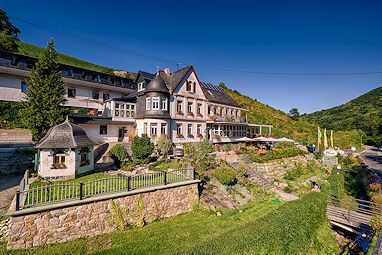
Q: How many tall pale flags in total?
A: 3